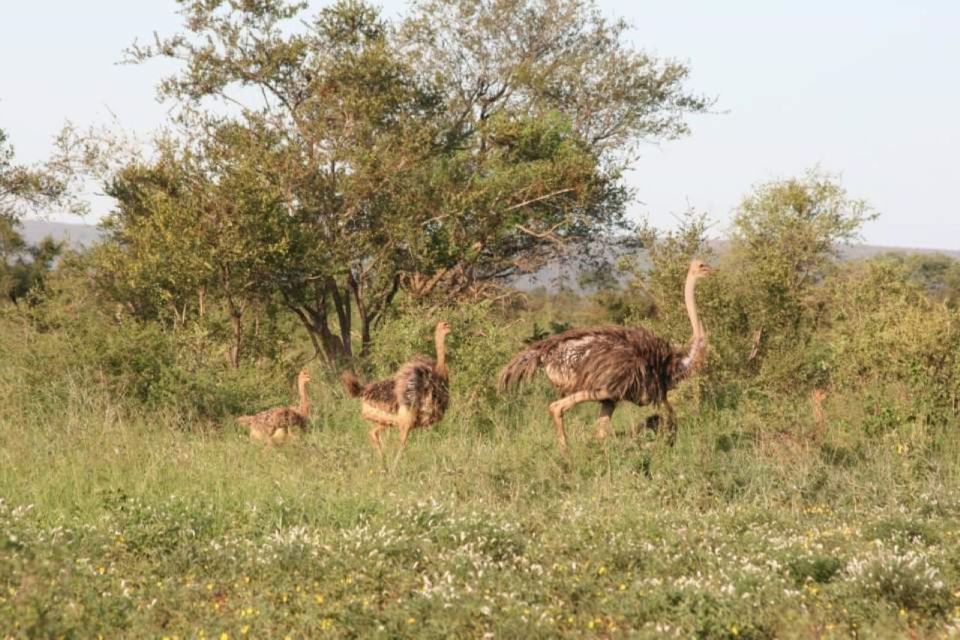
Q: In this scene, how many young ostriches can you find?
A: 2